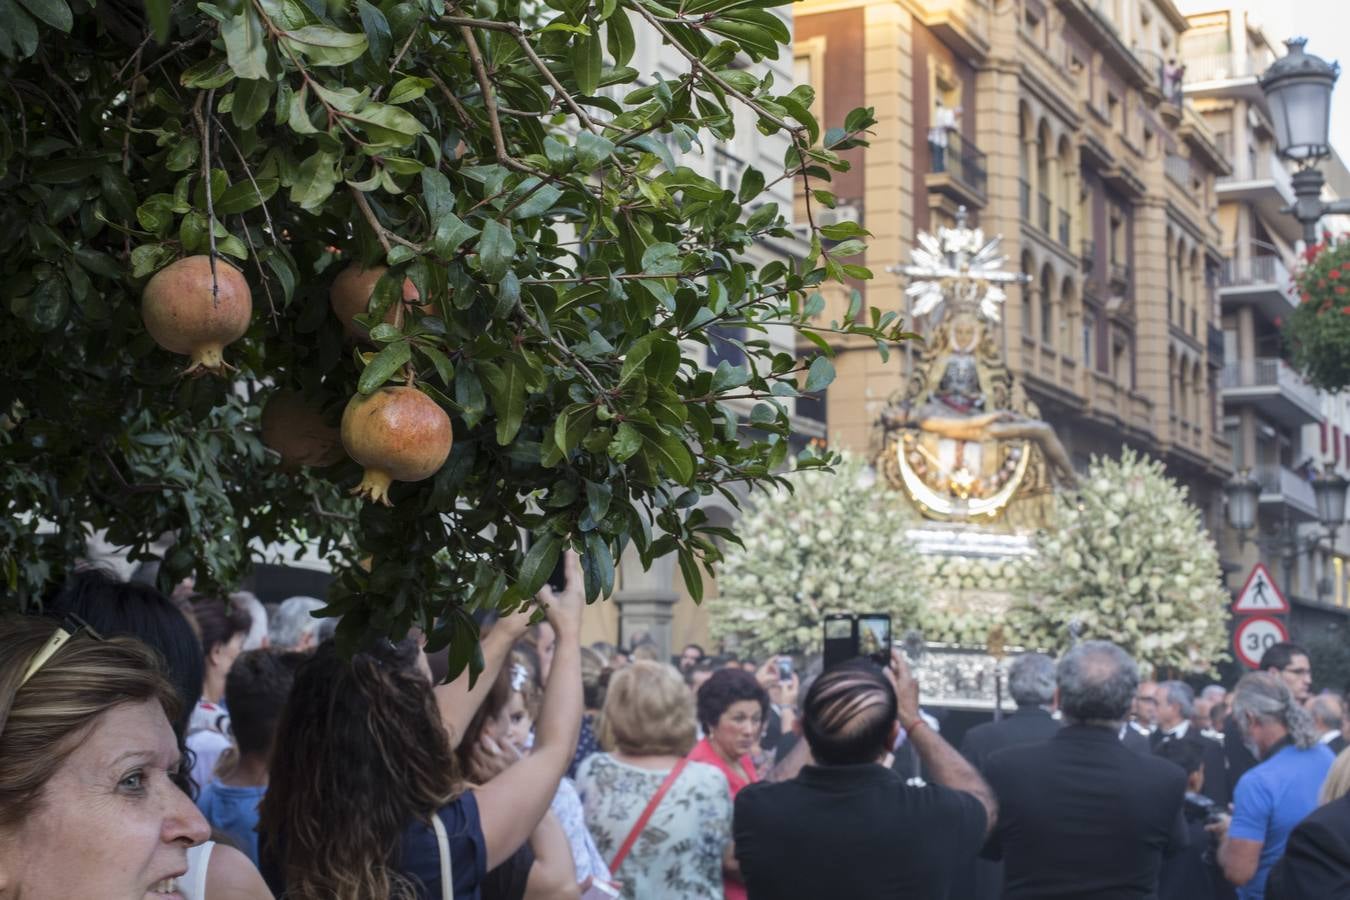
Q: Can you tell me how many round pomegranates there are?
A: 4